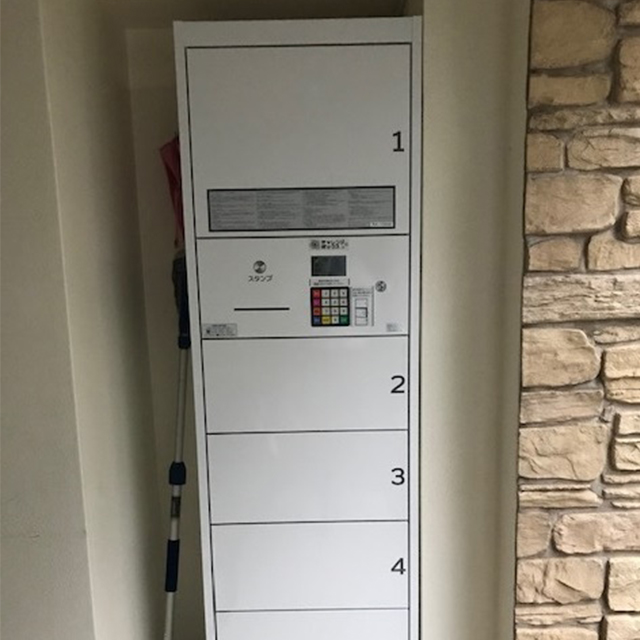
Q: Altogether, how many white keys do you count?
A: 10